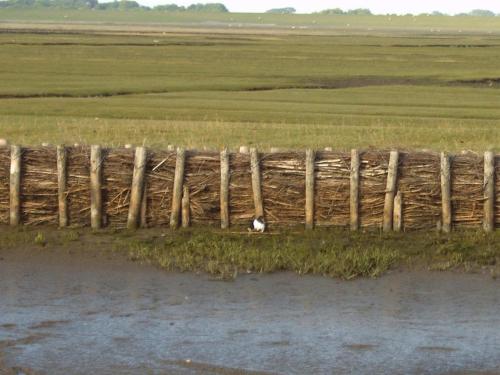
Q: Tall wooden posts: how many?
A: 12